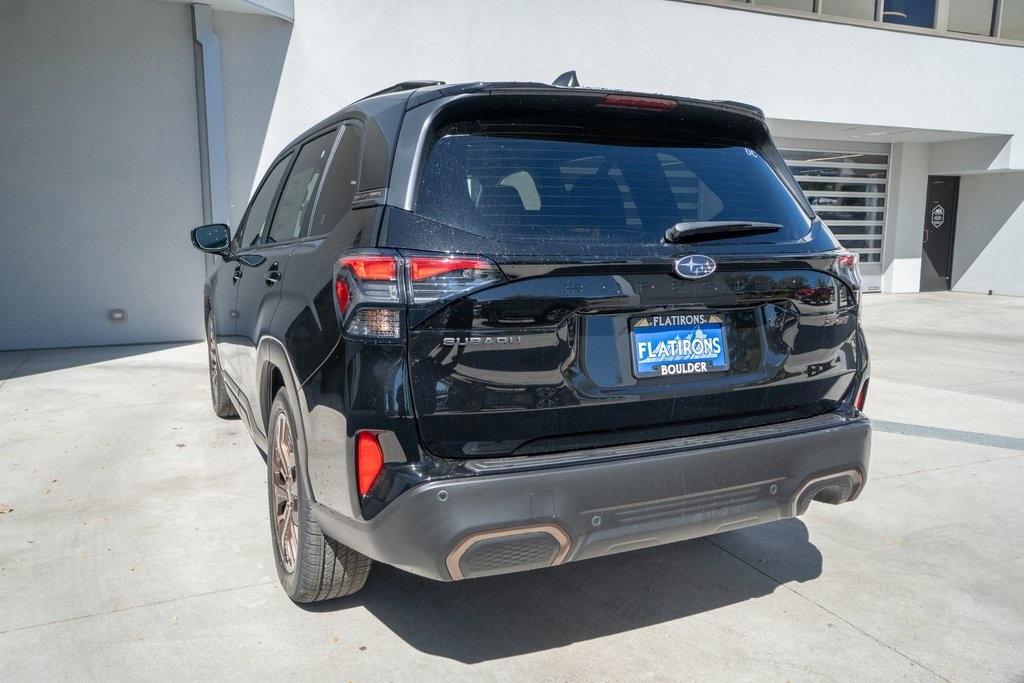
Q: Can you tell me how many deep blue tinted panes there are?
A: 1